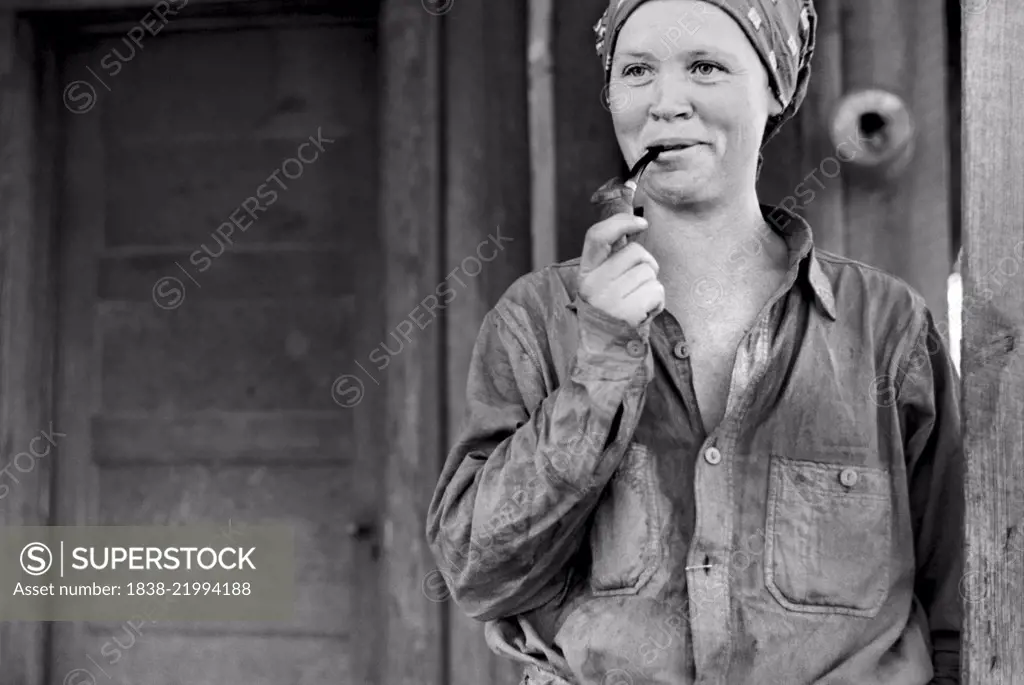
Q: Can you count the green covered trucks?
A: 0